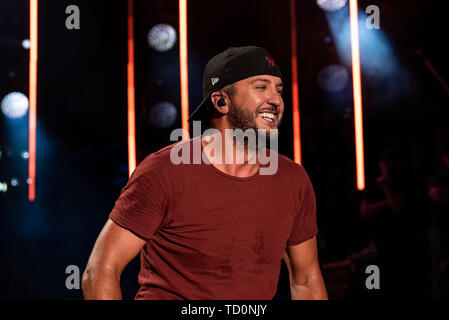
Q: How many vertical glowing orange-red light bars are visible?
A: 5